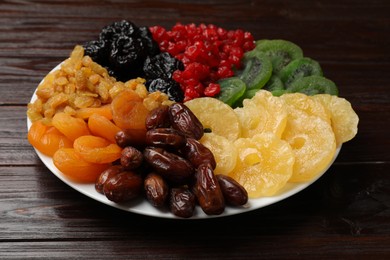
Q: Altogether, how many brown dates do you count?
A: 13